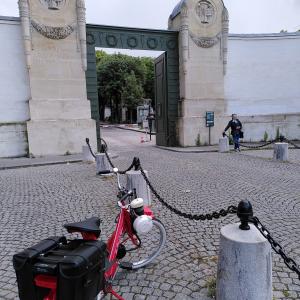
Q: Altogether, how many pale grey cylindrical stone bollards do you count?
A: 6